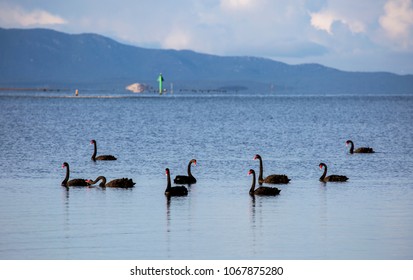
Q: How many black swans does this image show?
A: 9